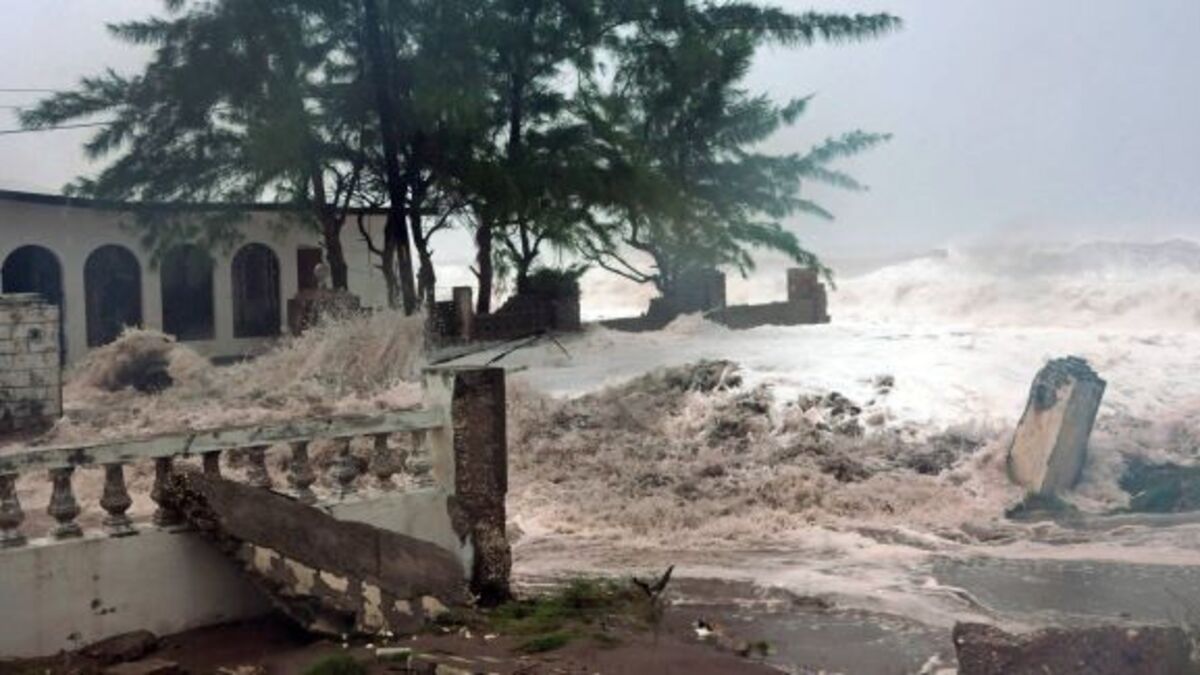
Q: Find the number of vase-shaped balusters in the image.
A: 10